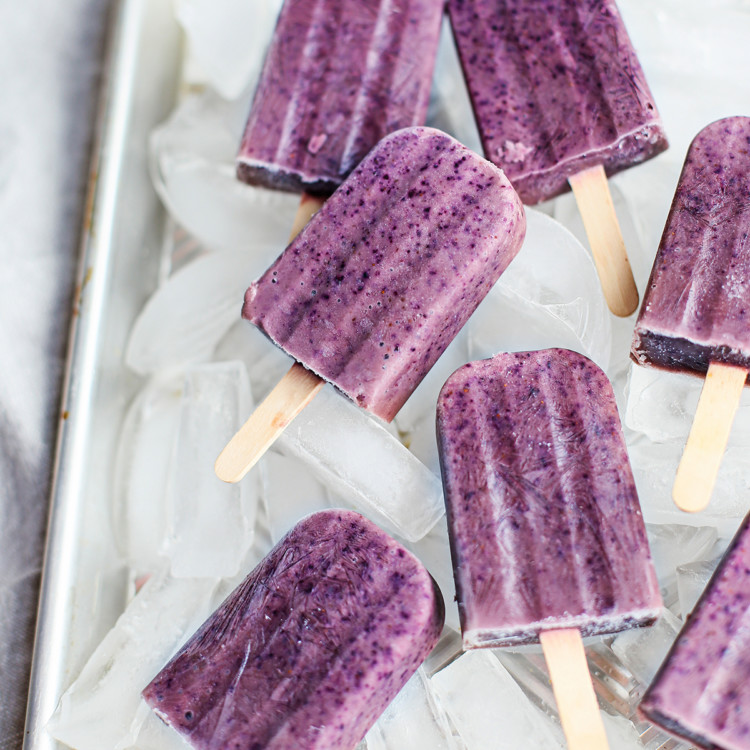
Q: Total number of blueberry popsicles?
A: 7